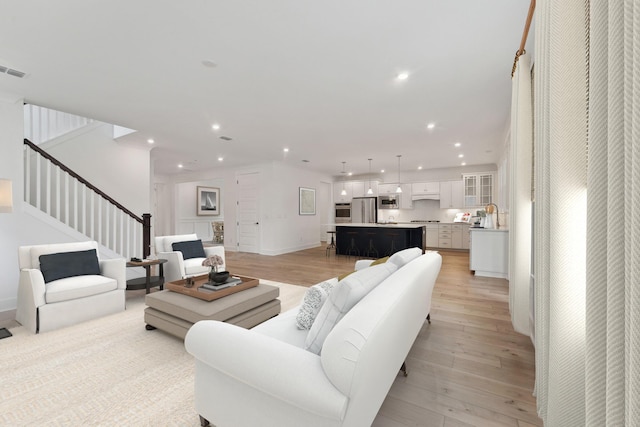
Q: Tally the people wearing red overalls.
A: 0